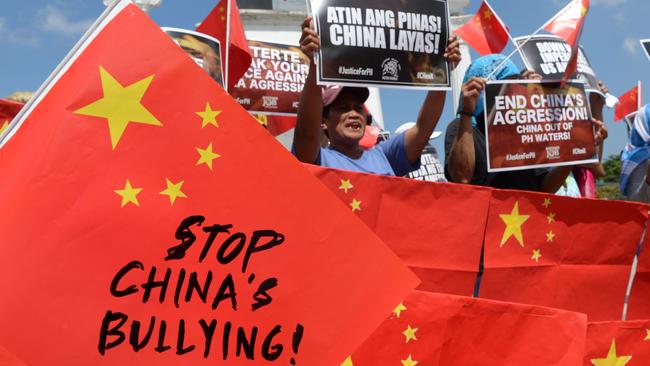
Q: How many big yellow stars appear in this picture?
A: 3